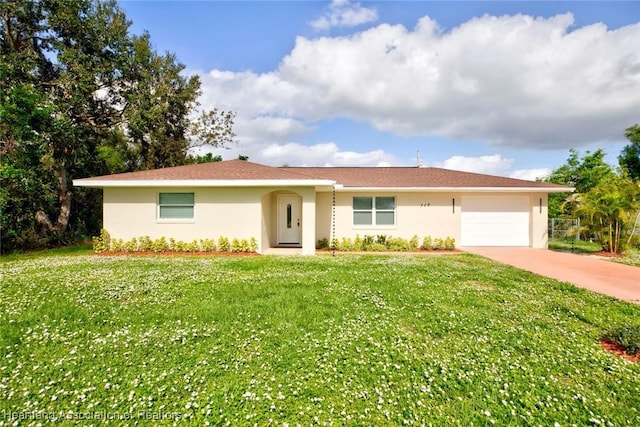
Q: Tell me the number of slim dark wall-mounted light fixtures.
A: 2